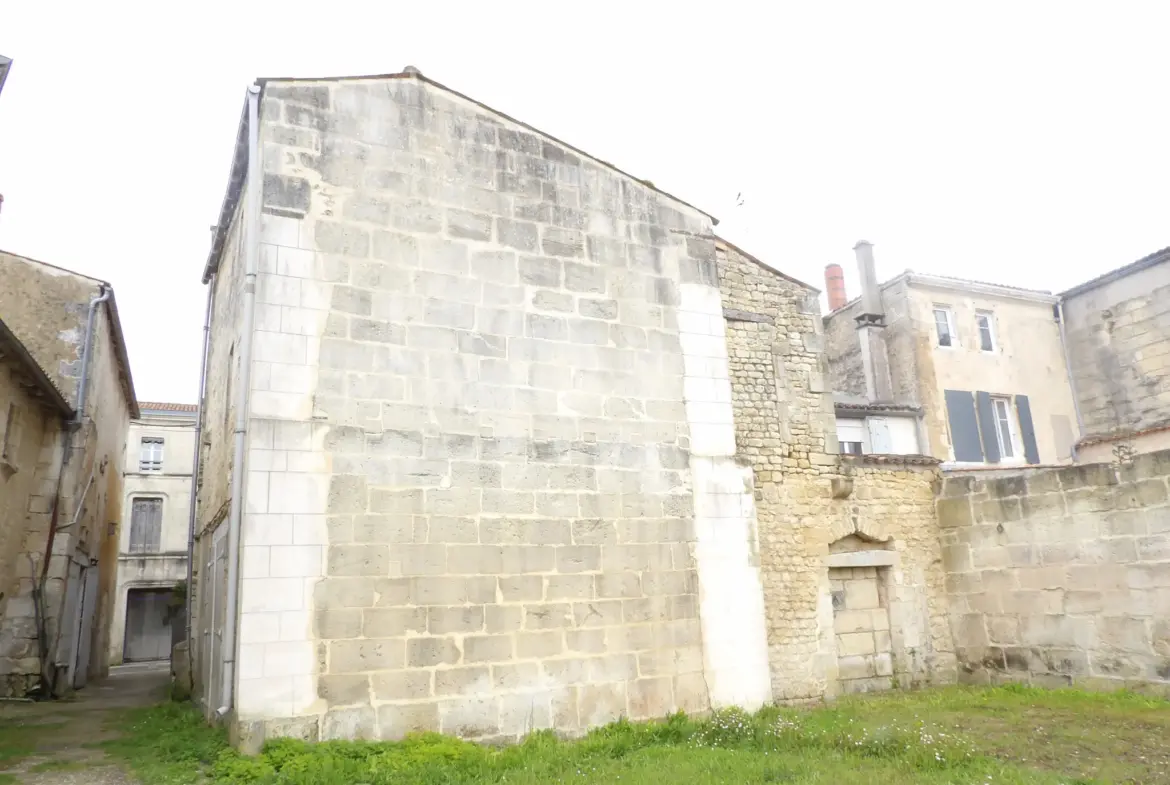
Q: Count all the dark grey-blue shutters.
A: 3